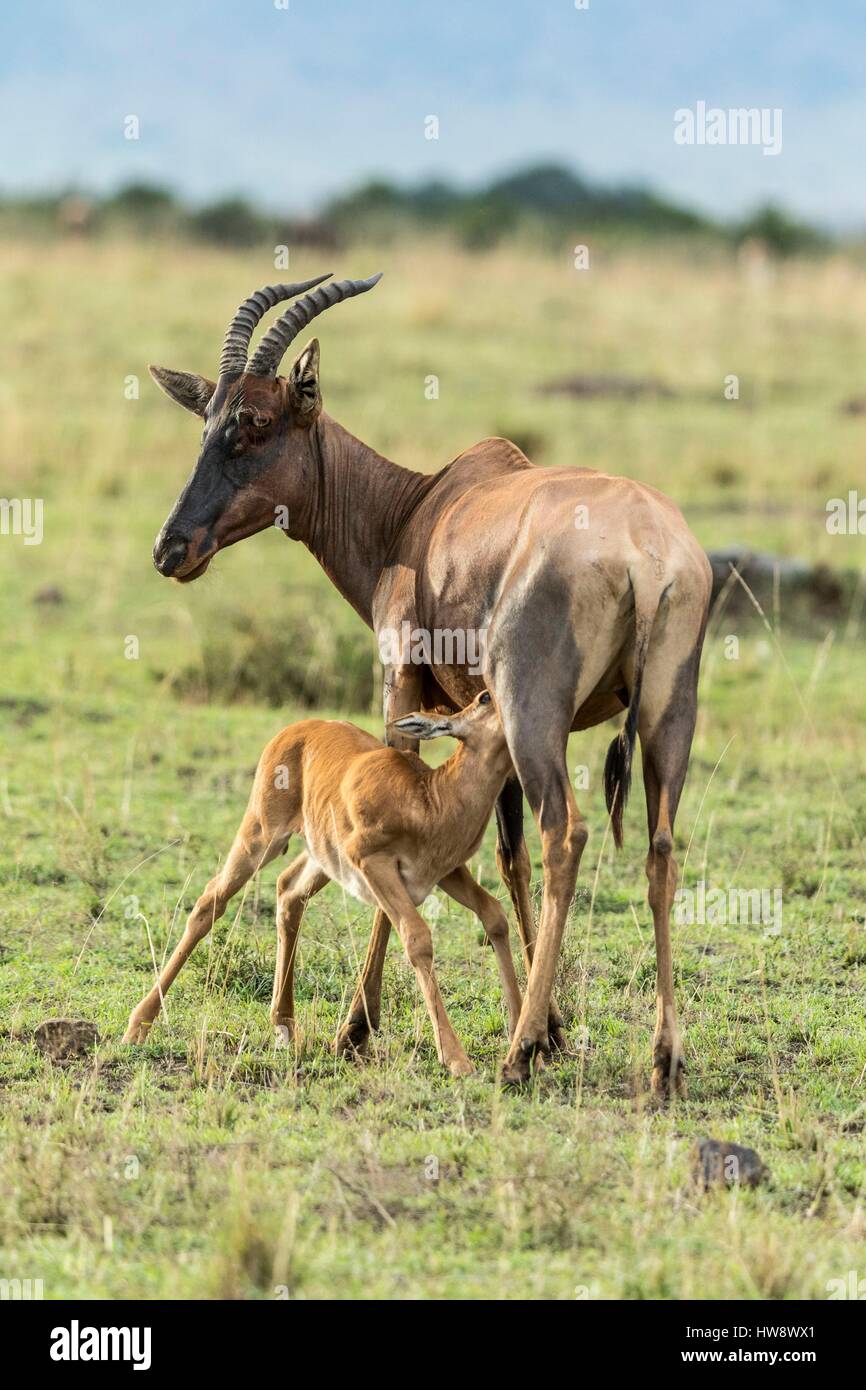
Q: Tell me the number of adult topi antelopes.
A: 1